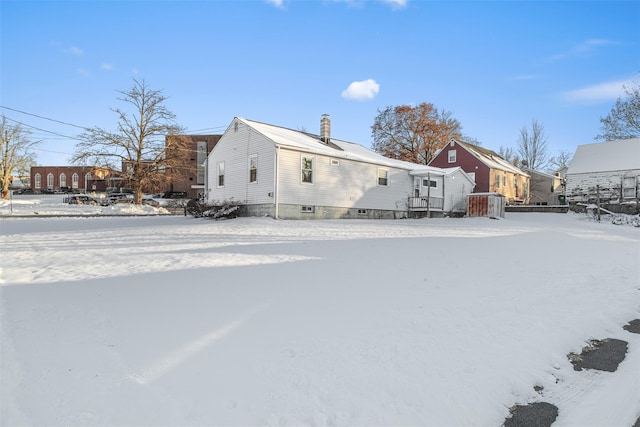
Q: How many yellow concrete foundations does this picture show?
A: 0